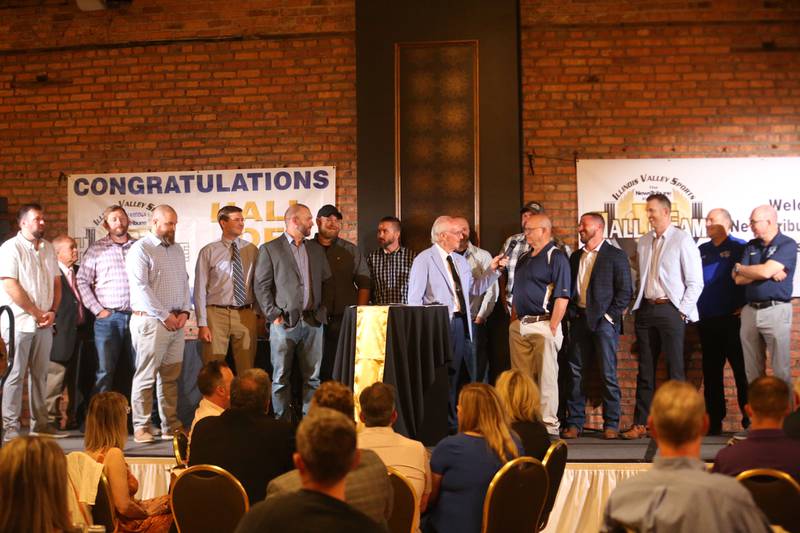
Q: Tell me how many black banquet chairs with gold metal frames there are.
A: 7